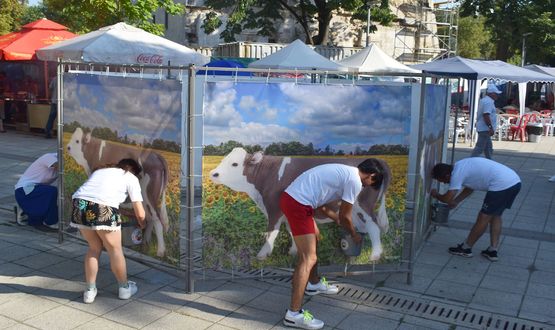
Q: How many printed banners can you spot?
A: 3